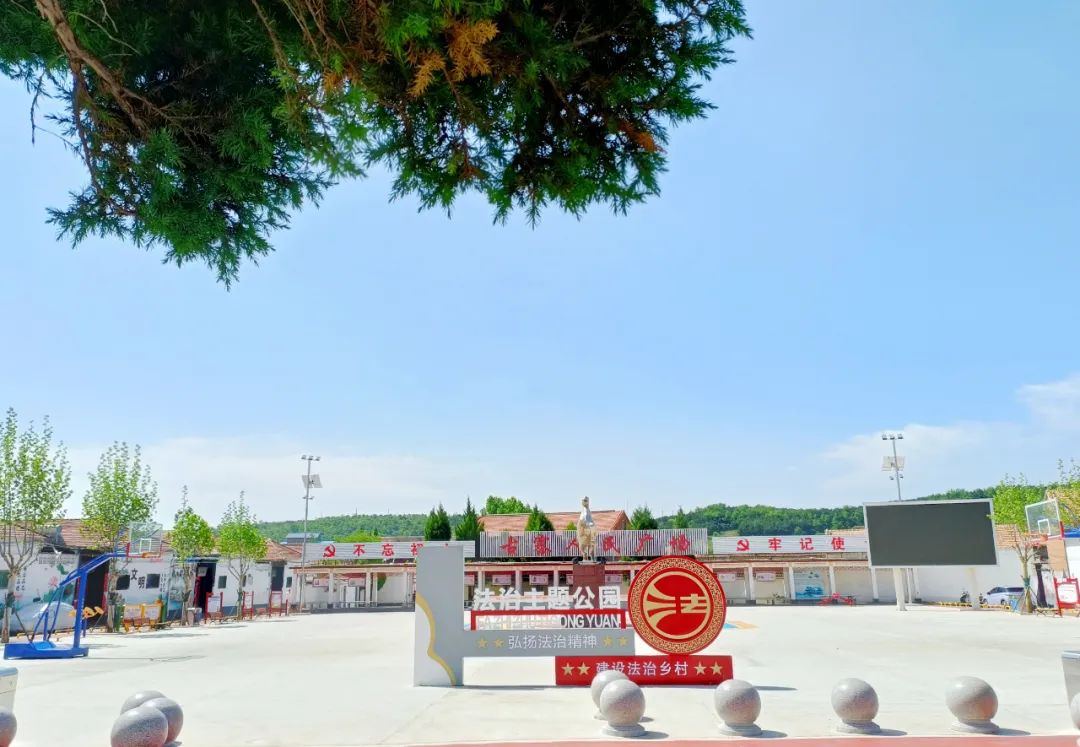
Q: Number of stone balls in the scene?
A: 10